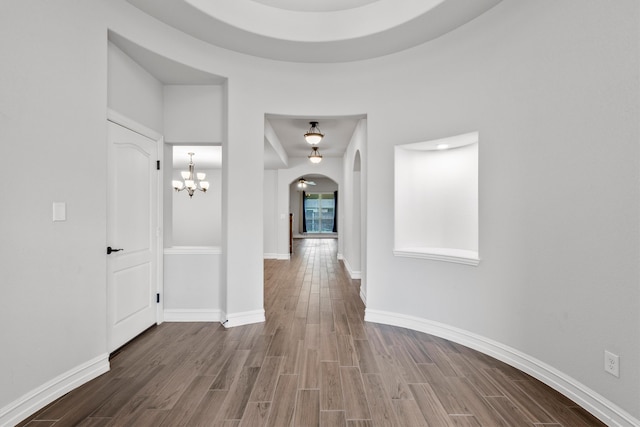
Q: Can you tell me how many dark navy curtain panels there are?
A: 2